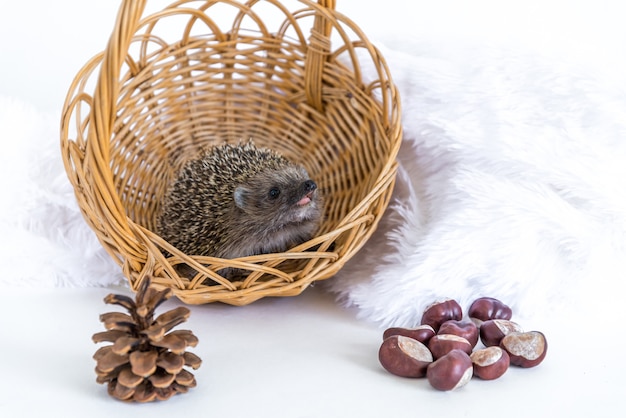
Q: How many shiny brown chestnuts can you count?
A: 10